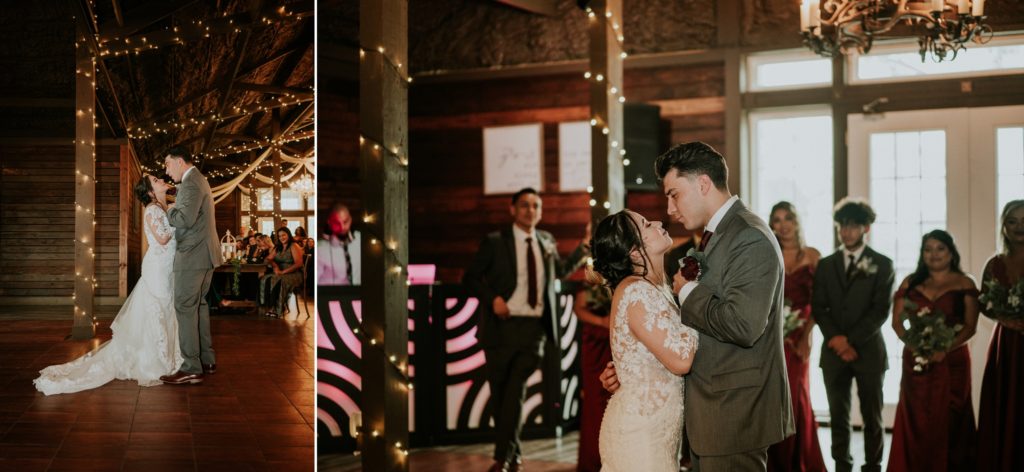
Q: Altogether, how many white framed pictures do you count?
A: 2